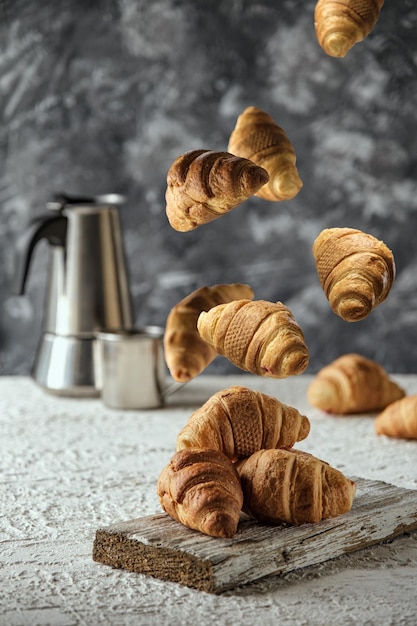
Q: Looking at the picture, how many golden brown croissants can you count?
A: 11